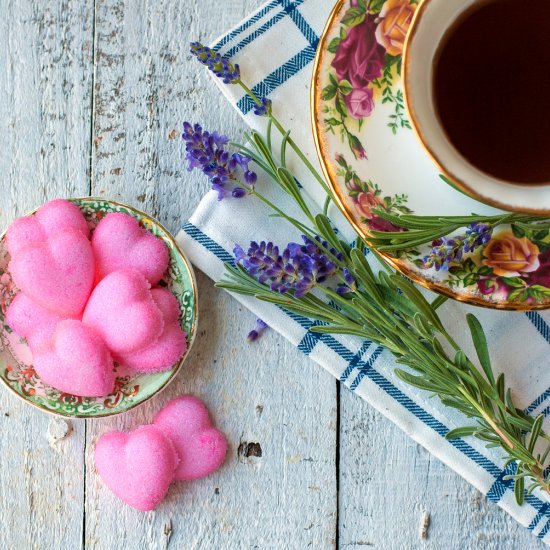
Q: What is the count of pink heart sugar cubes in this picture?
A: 9